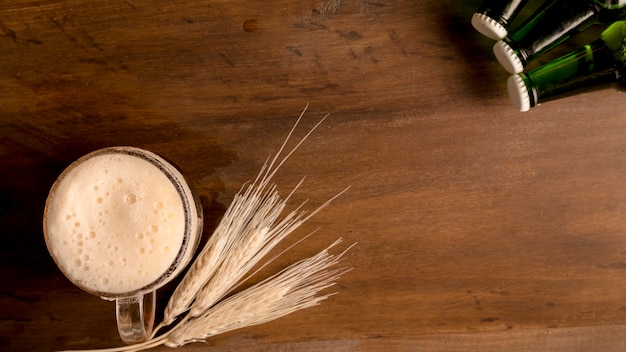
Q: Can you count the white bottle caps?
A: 3